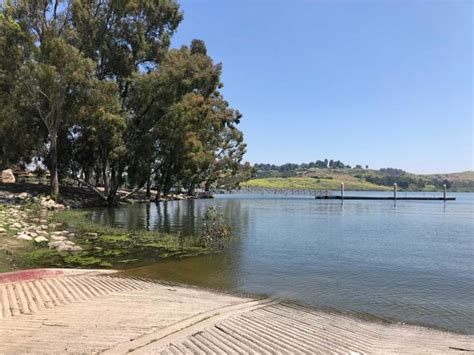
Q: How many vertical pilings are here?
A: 3